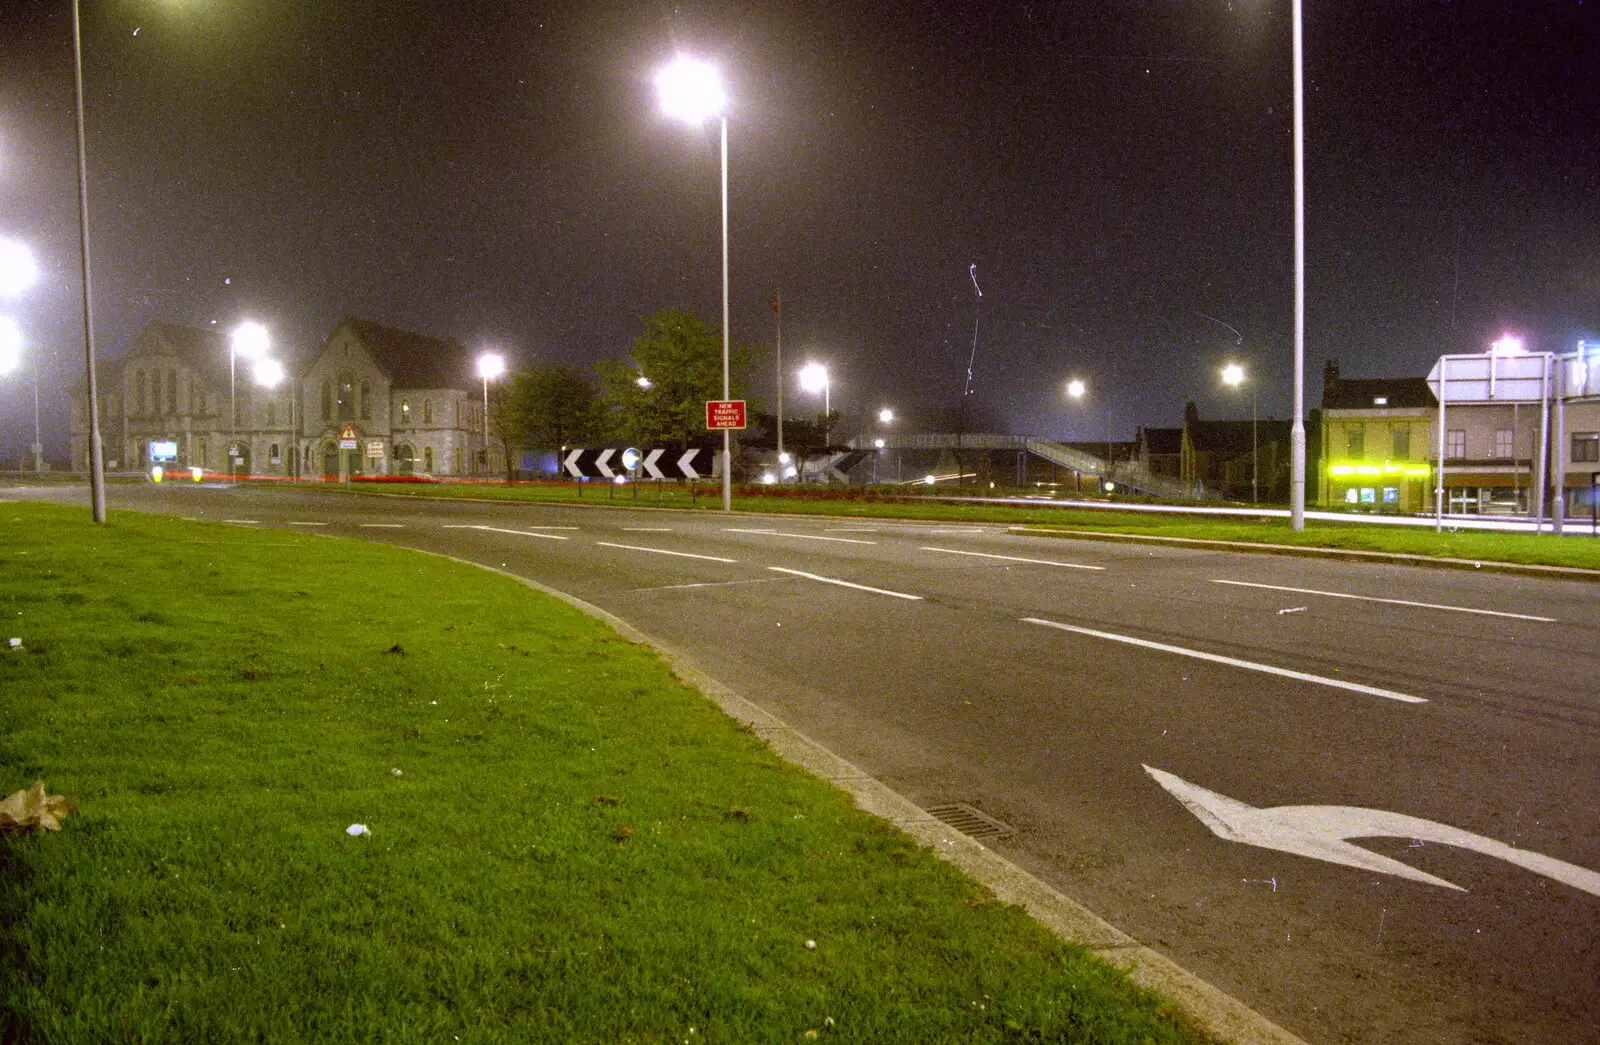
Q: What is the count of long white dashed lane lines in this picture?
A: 7